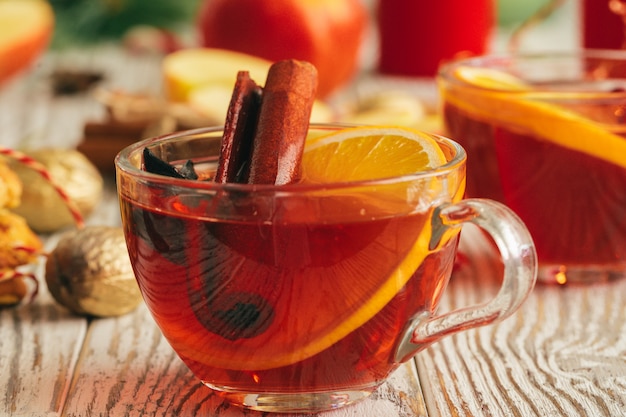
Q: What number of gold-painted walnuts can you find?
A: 2